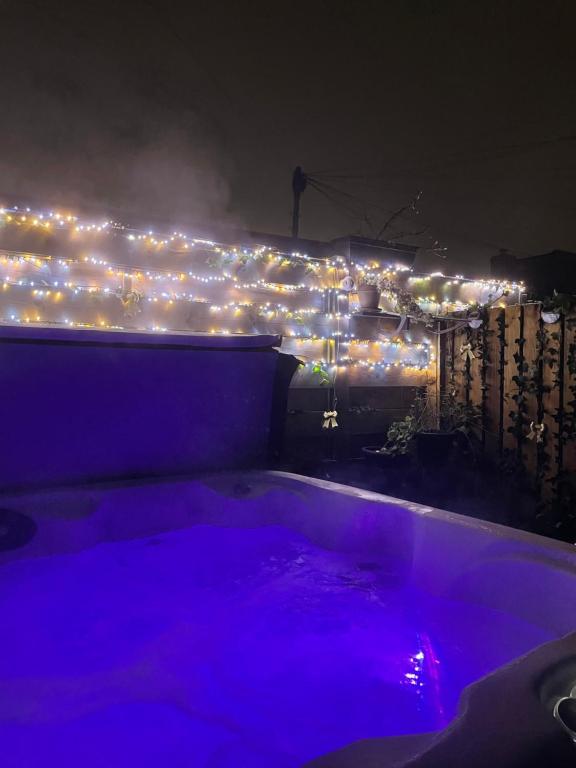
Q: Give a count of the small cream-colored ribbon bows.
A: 3